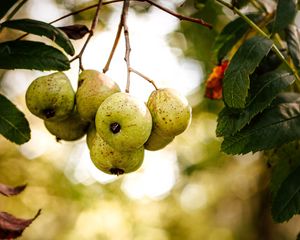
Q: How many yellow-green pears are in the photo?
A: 7